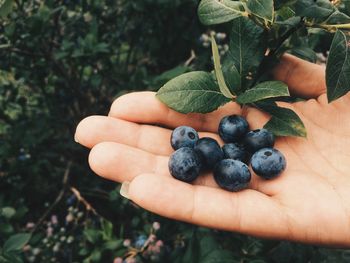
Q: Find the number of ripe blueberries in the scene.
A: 8